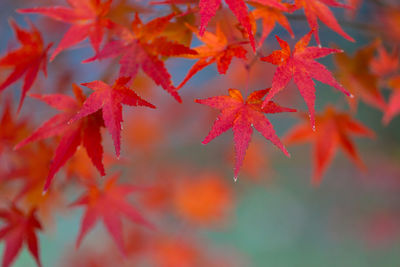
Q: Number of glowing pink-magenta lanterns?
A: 0